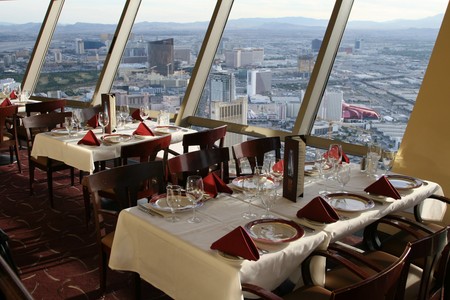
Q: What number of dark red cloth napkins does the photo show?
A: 12